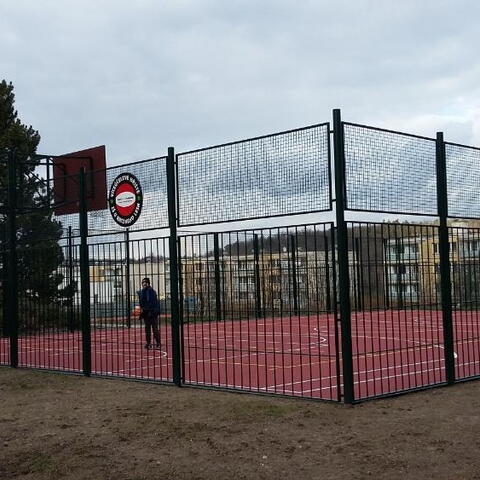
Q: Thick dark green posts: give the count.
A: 5